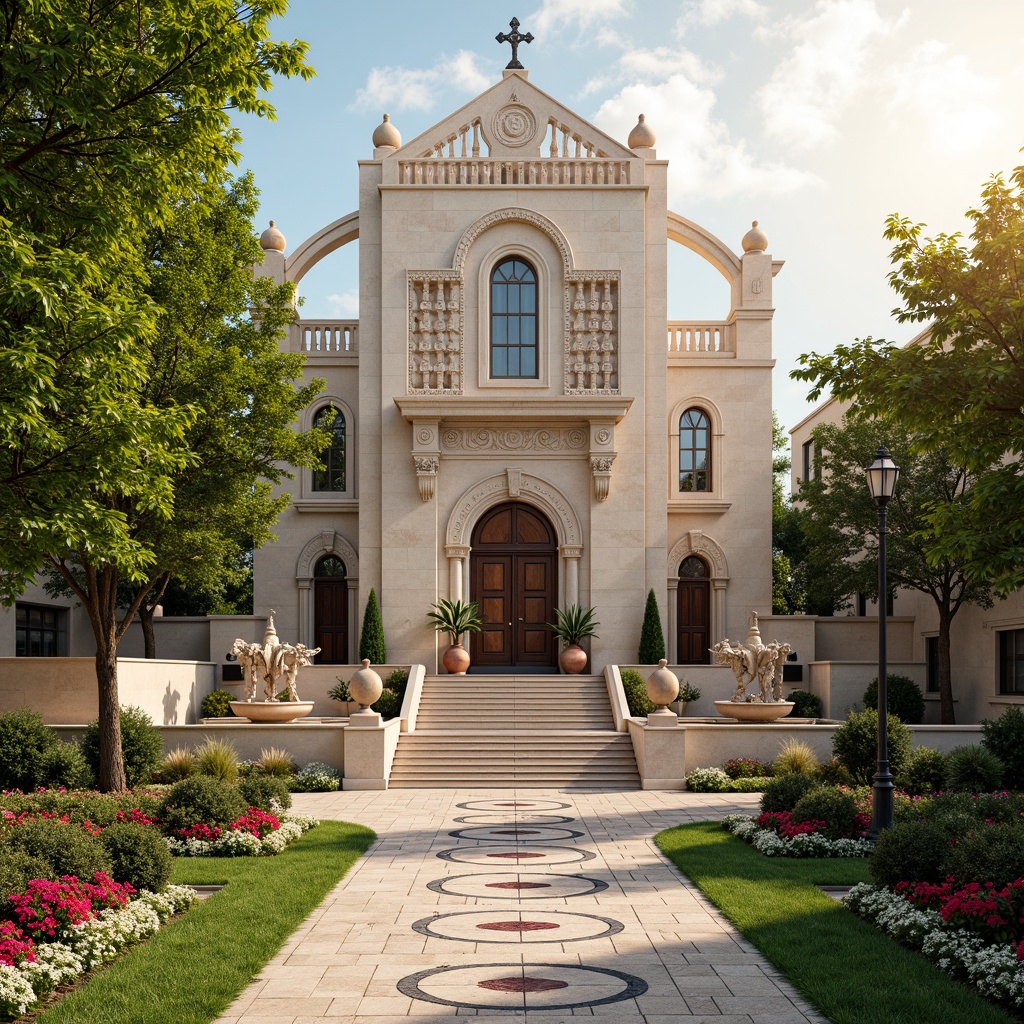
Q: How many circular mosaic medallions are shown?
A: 7